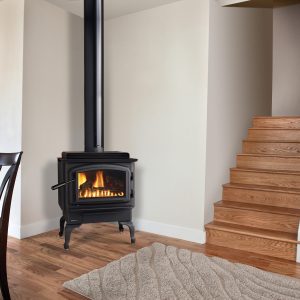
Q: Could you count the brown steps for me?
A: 8